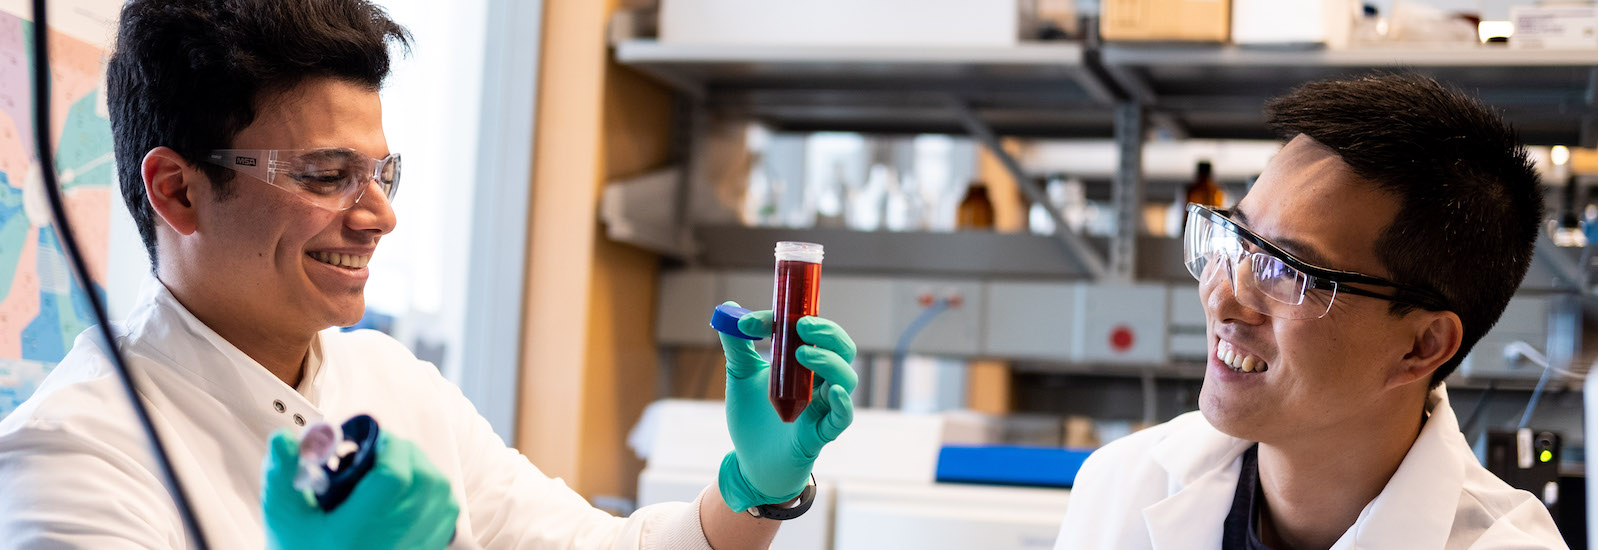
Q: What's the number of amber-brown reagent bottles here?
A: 2